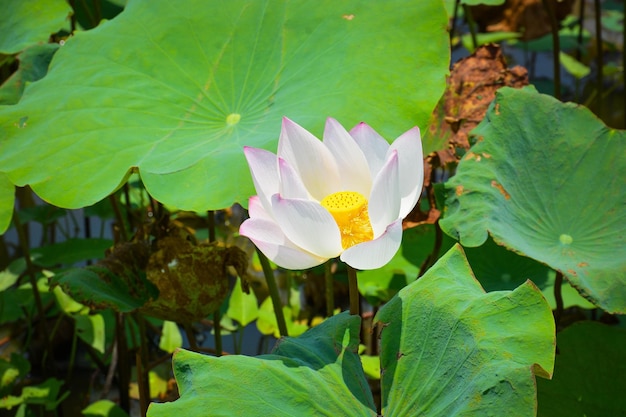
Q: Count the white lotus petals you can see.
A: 11